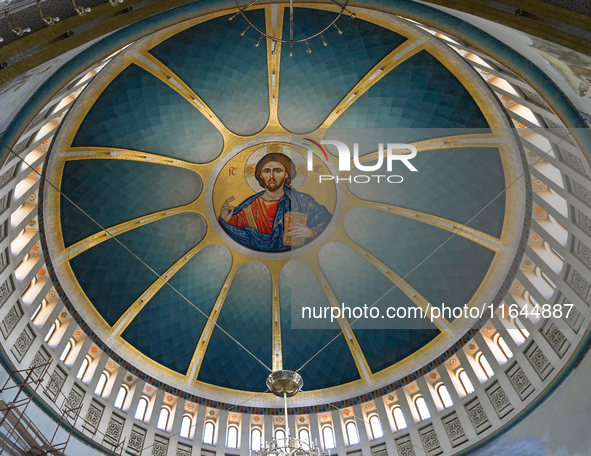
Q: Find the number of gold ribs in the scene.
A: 12